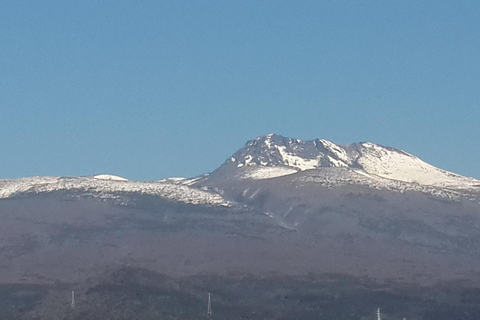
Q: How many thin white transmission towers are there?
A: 3